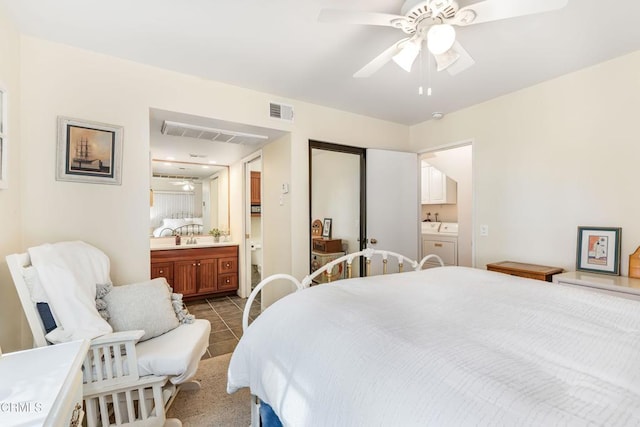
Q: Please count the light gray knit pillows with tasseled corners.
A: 1